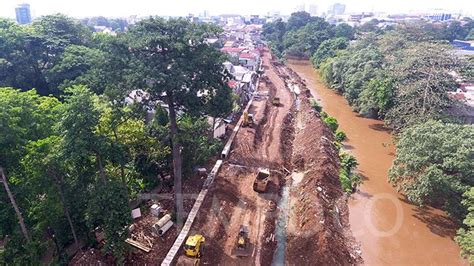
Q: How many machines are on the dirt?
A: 5